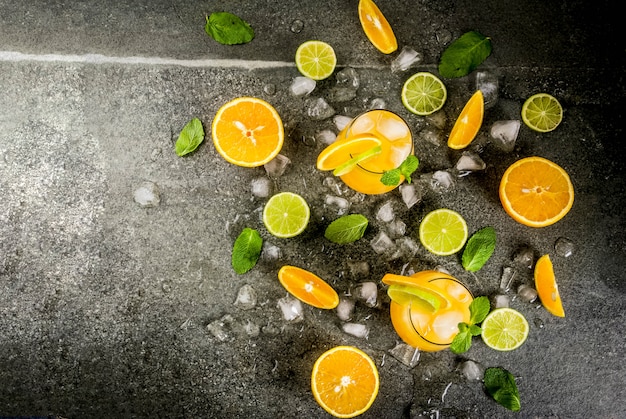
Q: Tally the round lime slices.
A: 6